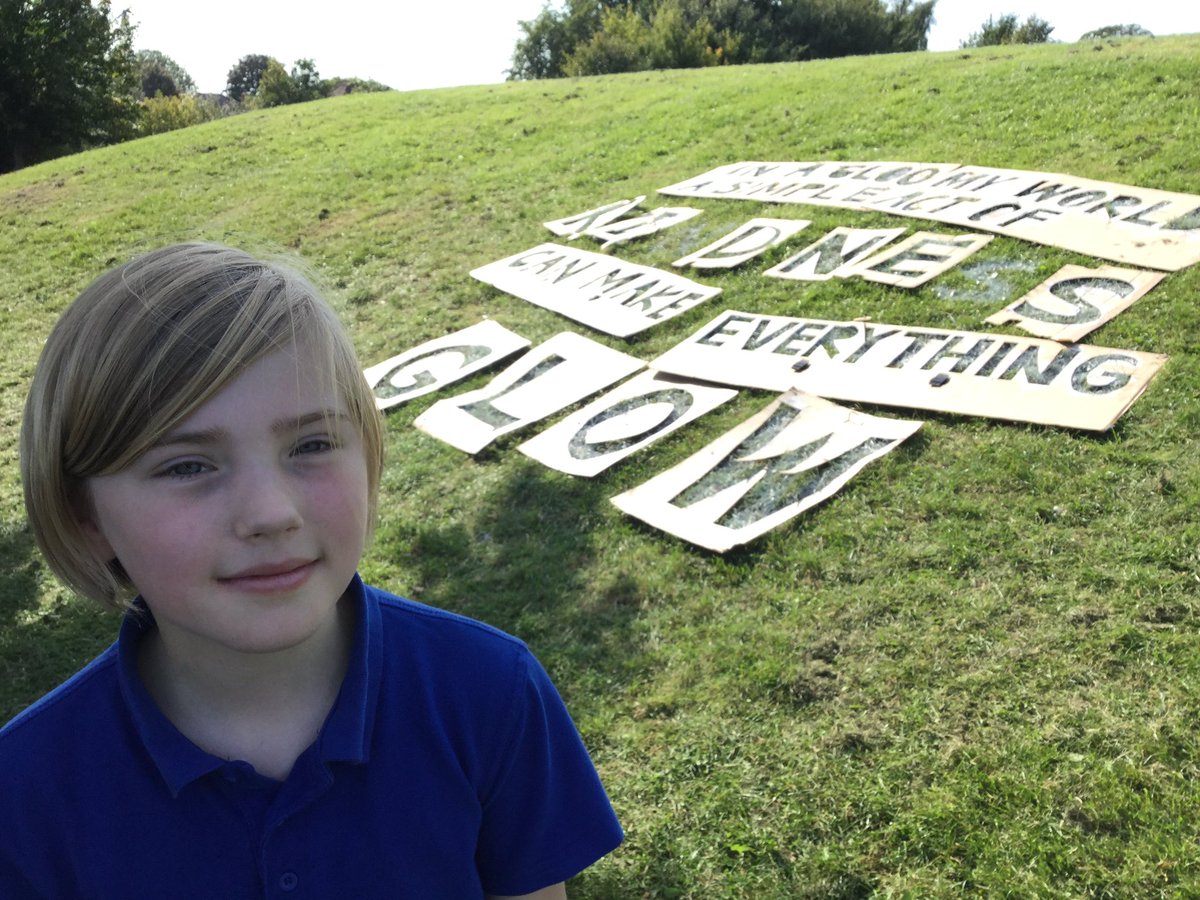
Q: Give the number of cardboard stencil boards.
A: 13